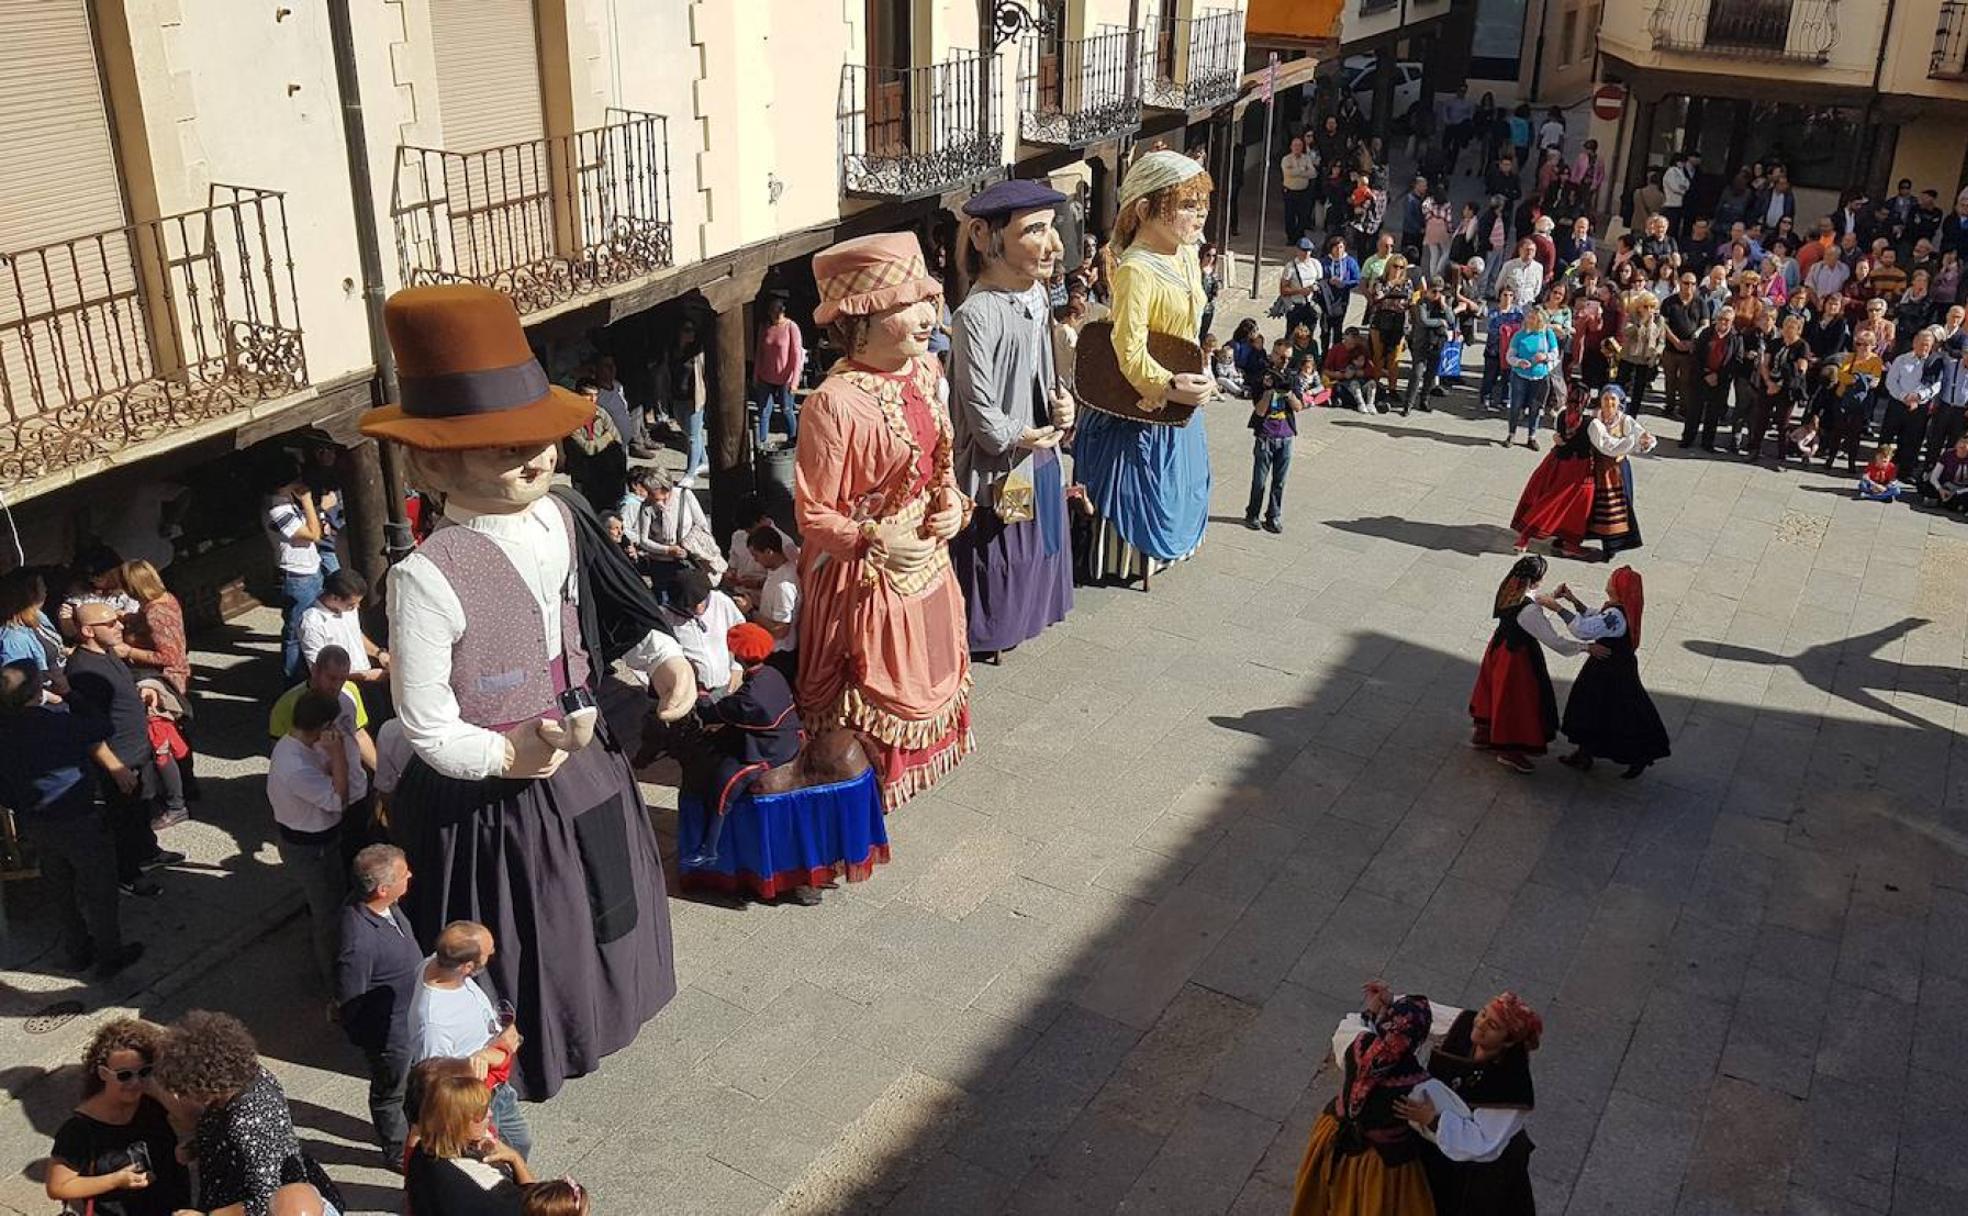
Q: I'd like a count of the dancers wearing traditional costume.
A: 6